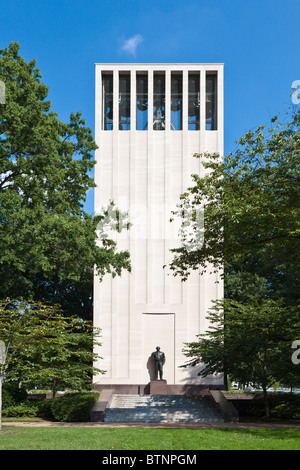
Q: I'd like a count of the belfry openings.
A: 7